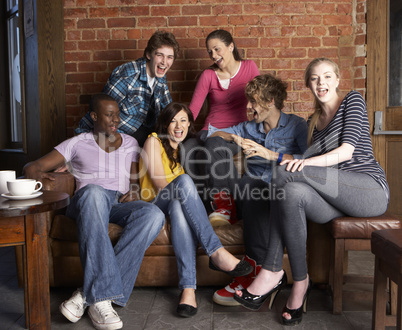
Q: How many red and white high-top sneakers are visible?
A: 2